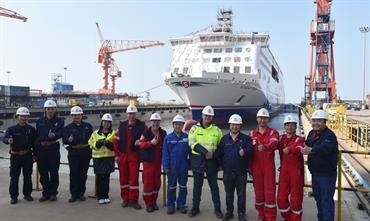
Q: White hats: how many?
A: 12